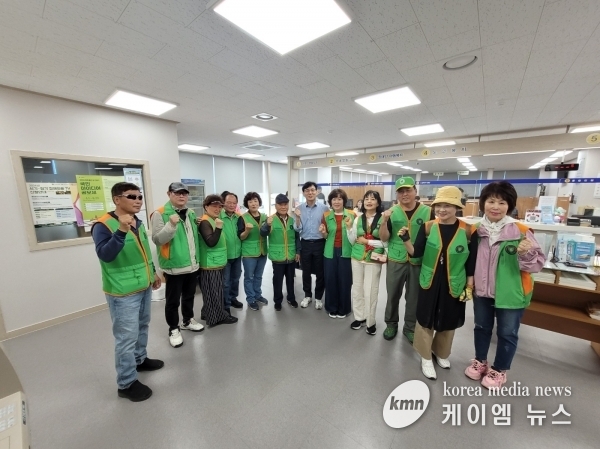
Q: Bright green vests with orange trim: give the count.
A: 11